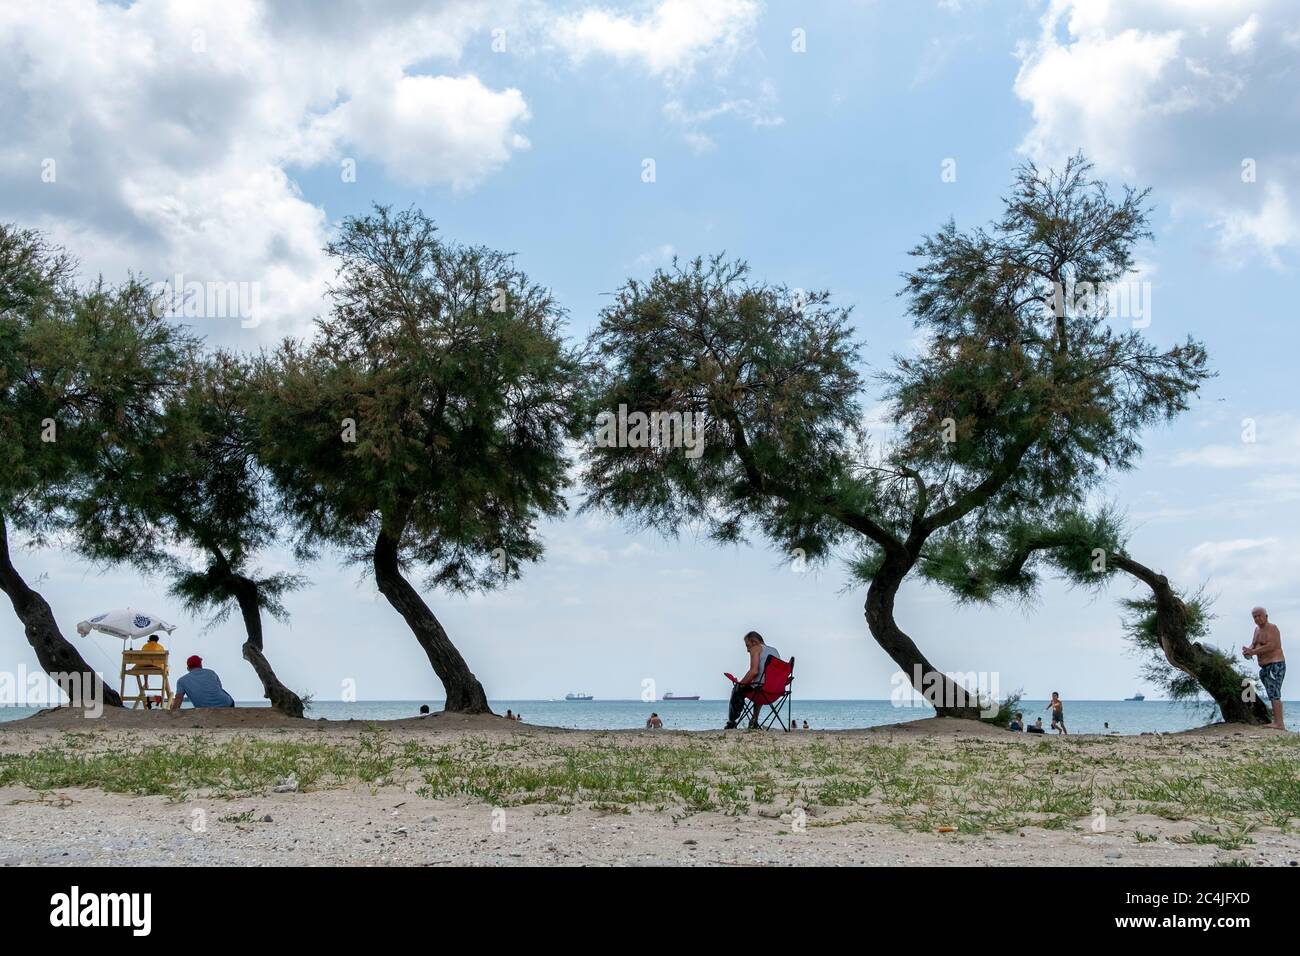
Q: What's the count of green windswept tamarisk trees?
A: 5